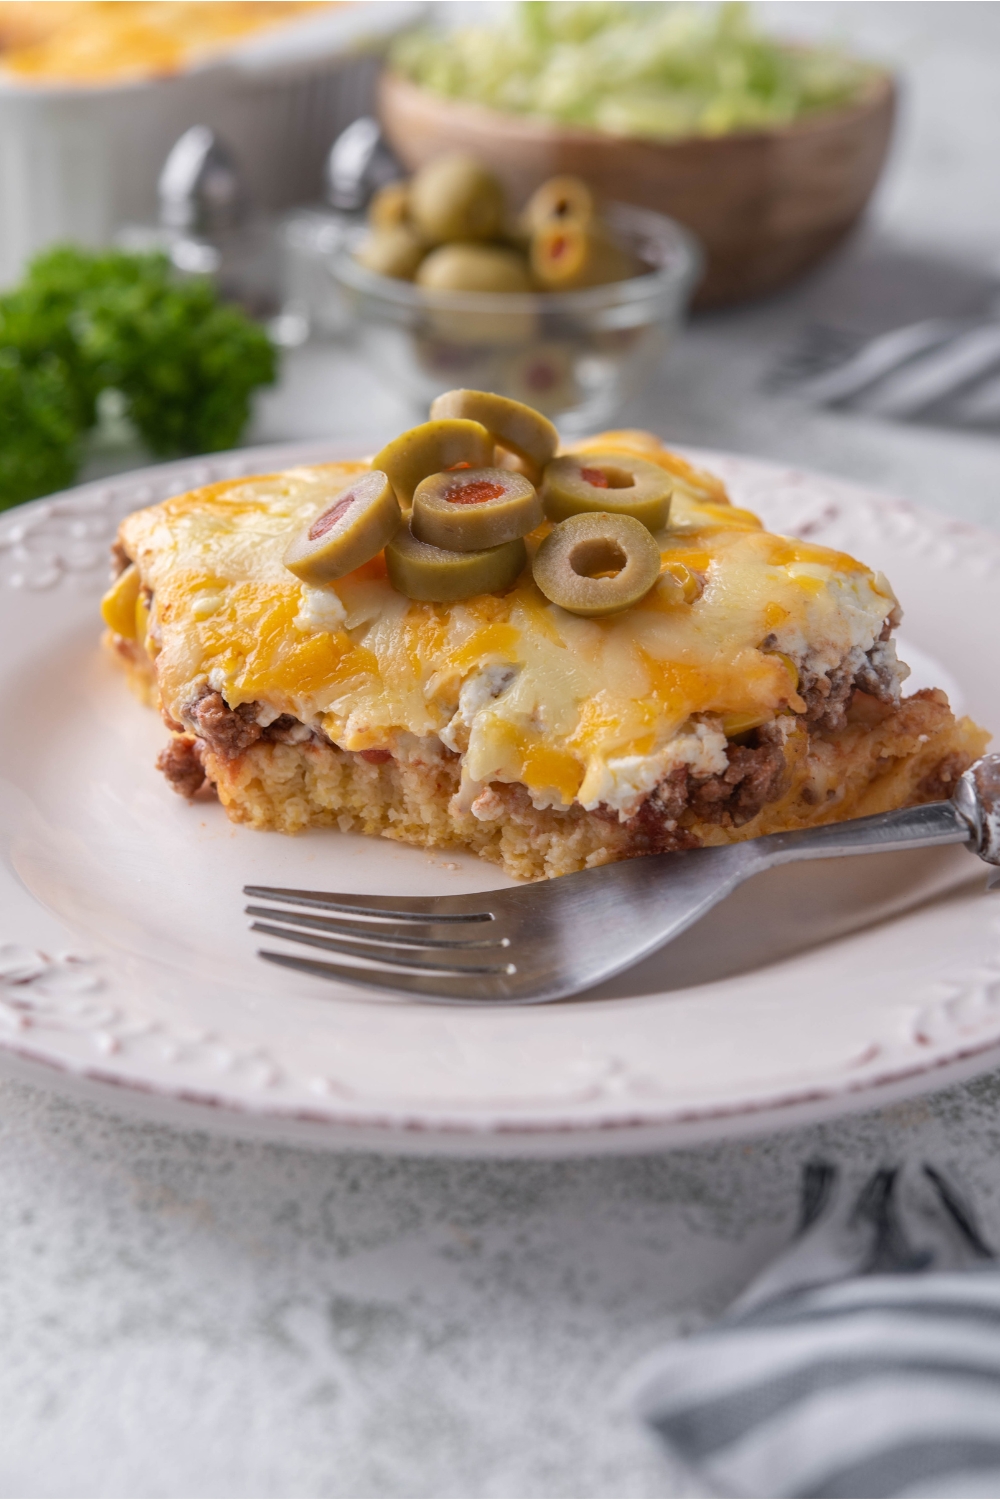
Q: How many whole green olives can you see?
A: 3